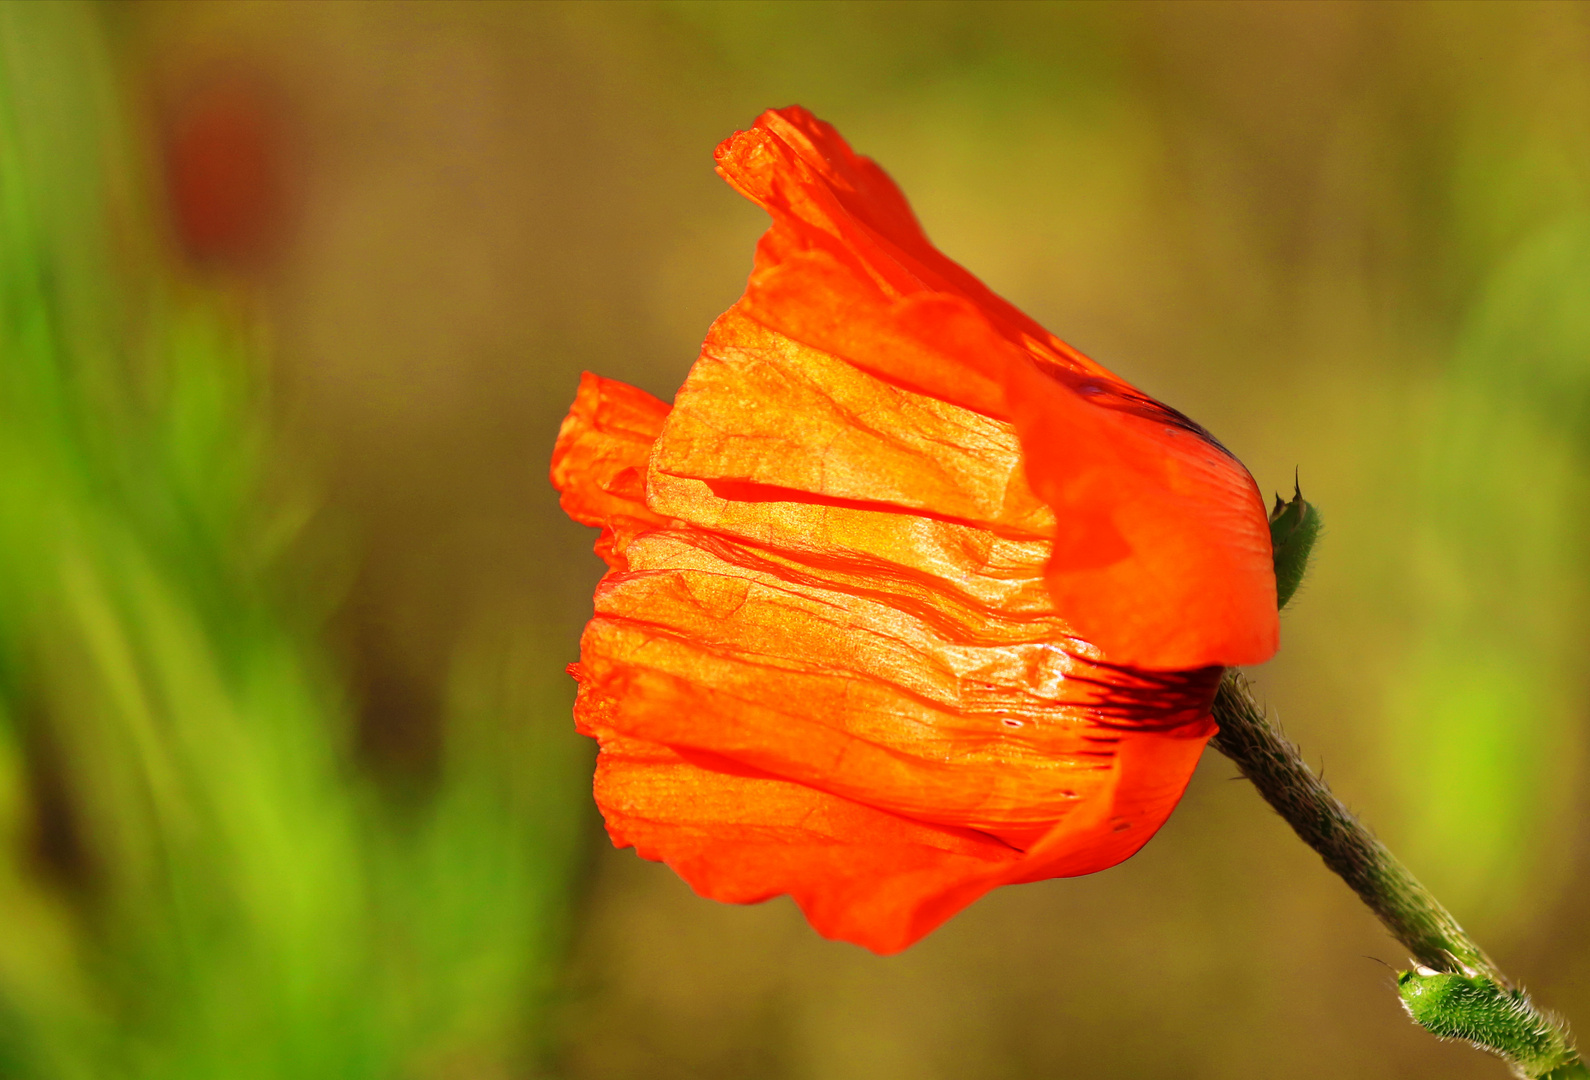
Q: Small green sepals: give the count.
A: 2